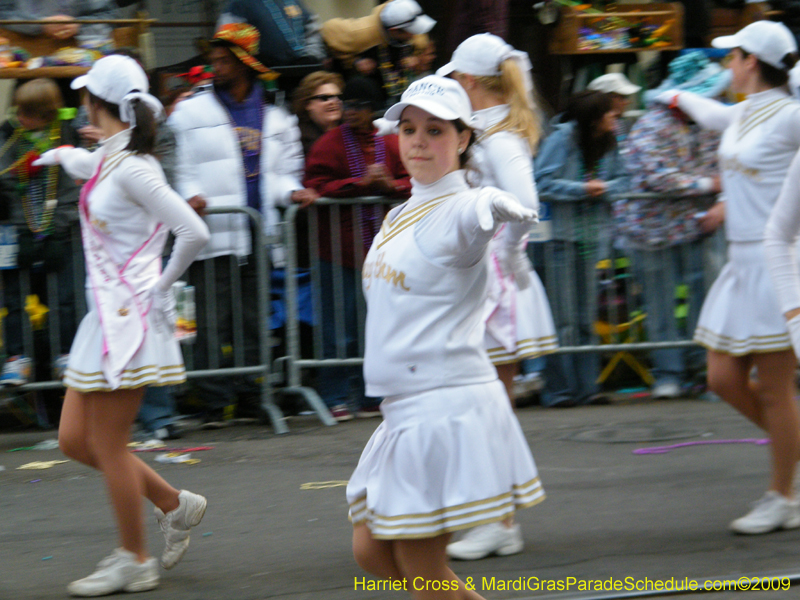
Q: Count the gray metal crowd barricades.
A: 2